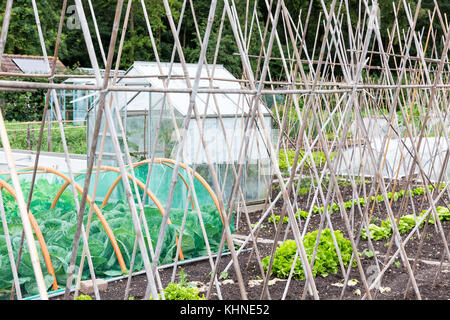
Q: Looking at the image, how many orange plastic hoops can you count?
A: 4